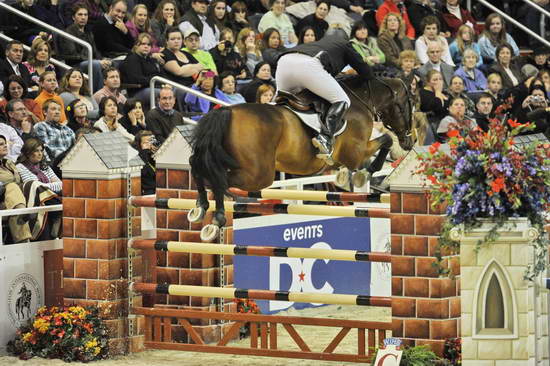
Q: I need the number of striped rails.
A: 4